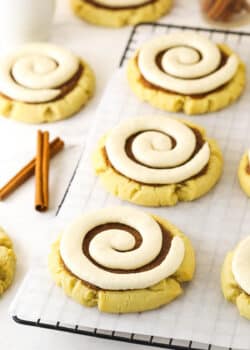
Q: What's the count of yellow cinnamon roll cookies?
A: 8